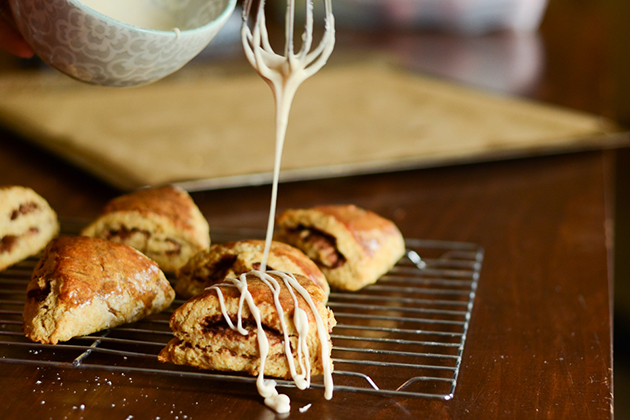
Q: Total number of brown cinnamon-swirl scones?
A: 6